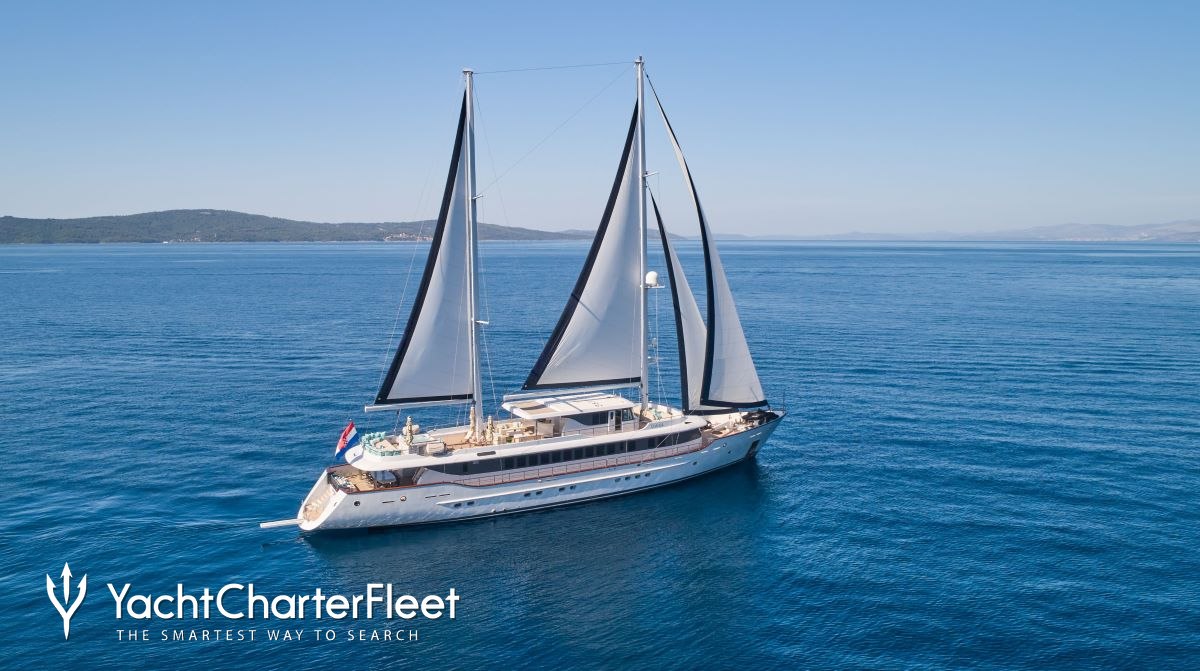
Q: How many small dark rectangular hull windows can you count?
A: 10